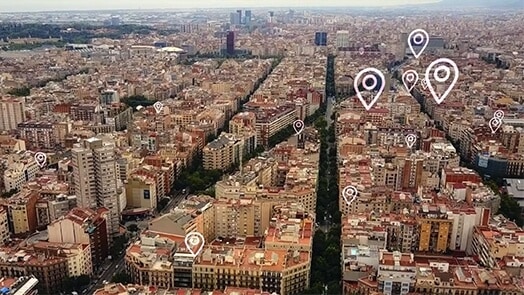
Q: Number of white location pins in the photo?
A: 13